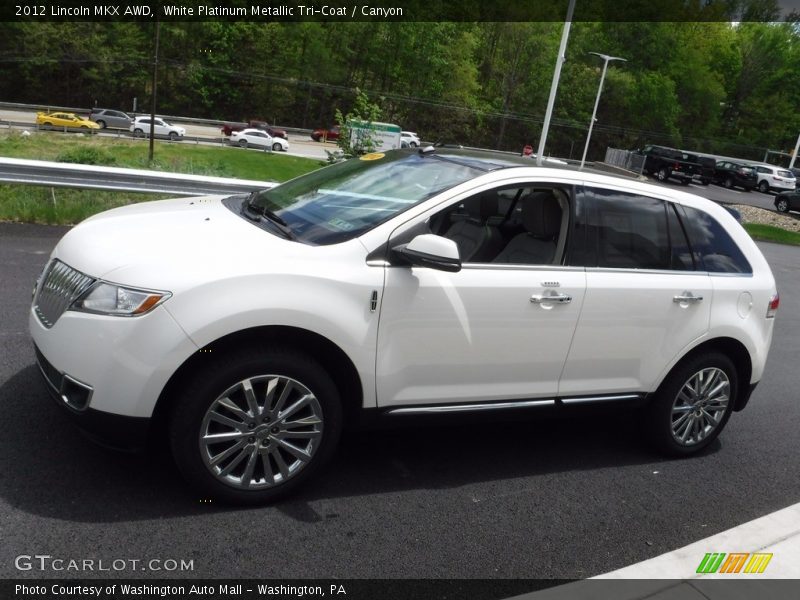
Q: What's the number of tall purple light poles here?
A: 0